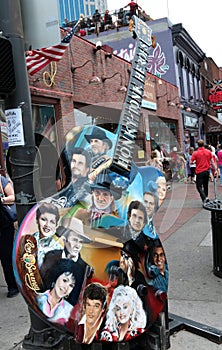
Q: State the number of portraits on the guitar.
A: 13